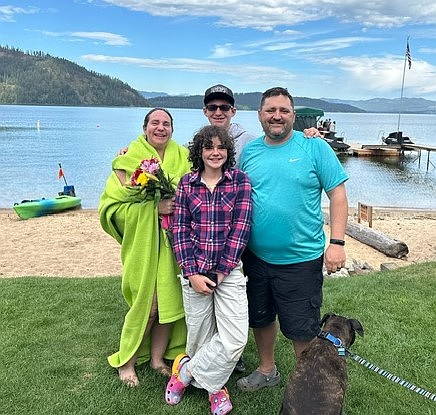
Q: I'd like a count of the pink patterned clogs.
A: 2